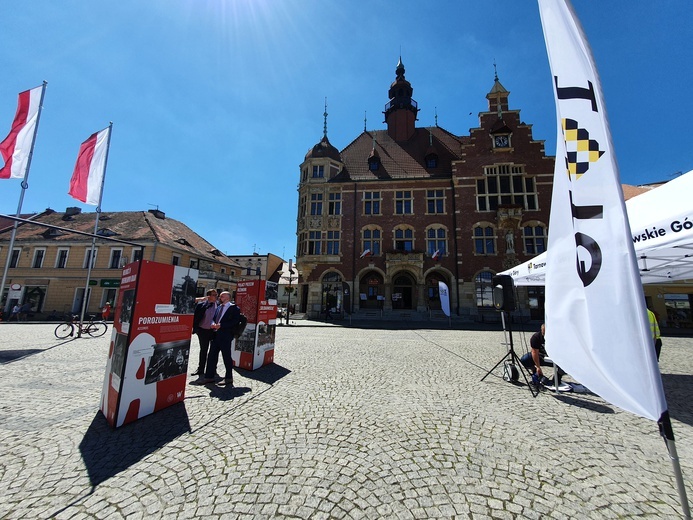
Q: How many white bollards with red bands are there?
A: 0